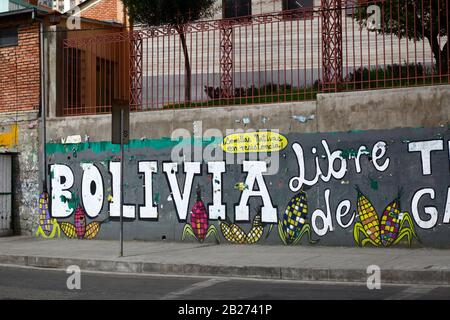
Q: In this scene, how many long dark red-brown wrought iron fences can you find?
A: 1